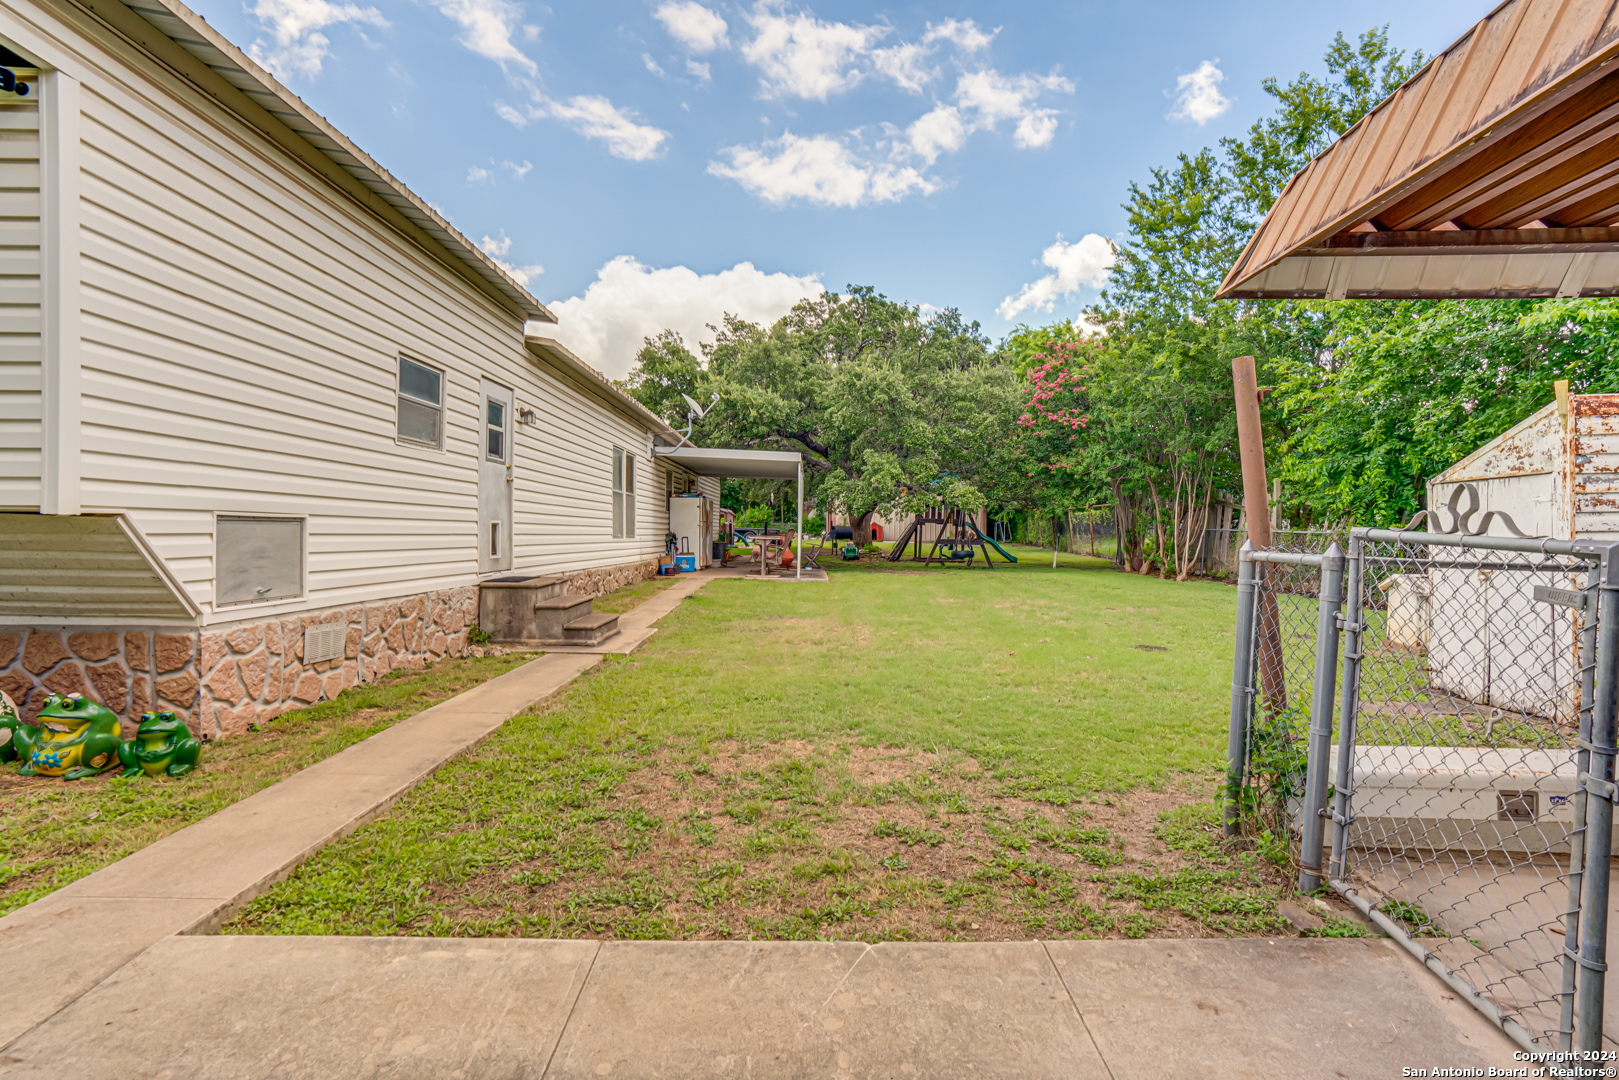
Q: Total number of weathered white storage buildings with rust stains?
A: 1